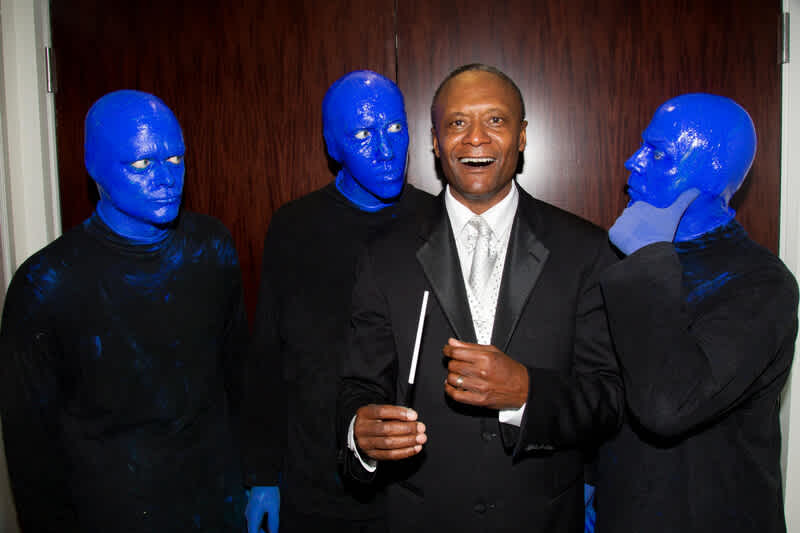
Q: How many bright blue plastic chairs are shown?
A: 0